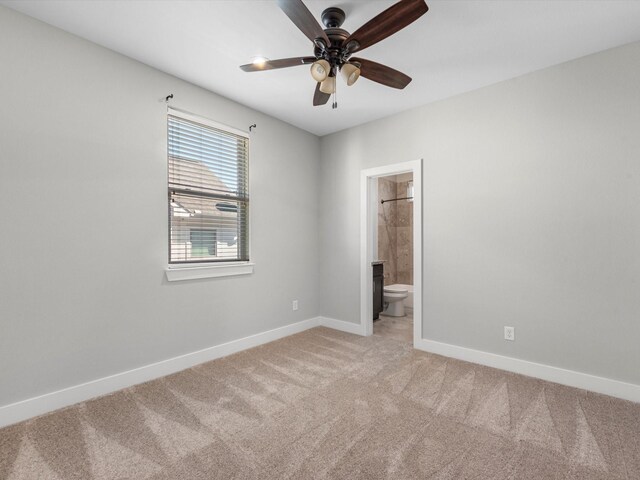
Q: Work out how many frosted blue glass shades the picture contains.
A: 0